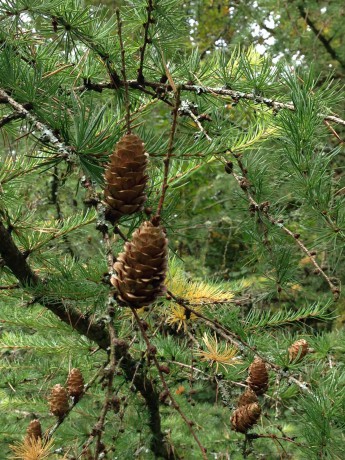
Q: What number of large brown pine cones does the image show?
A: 2